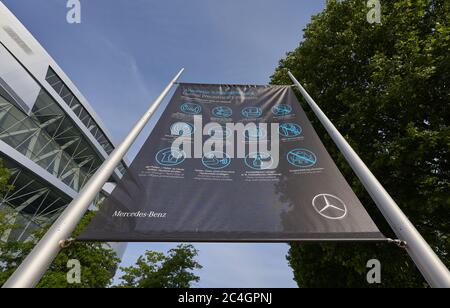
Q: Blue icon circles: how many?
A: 12